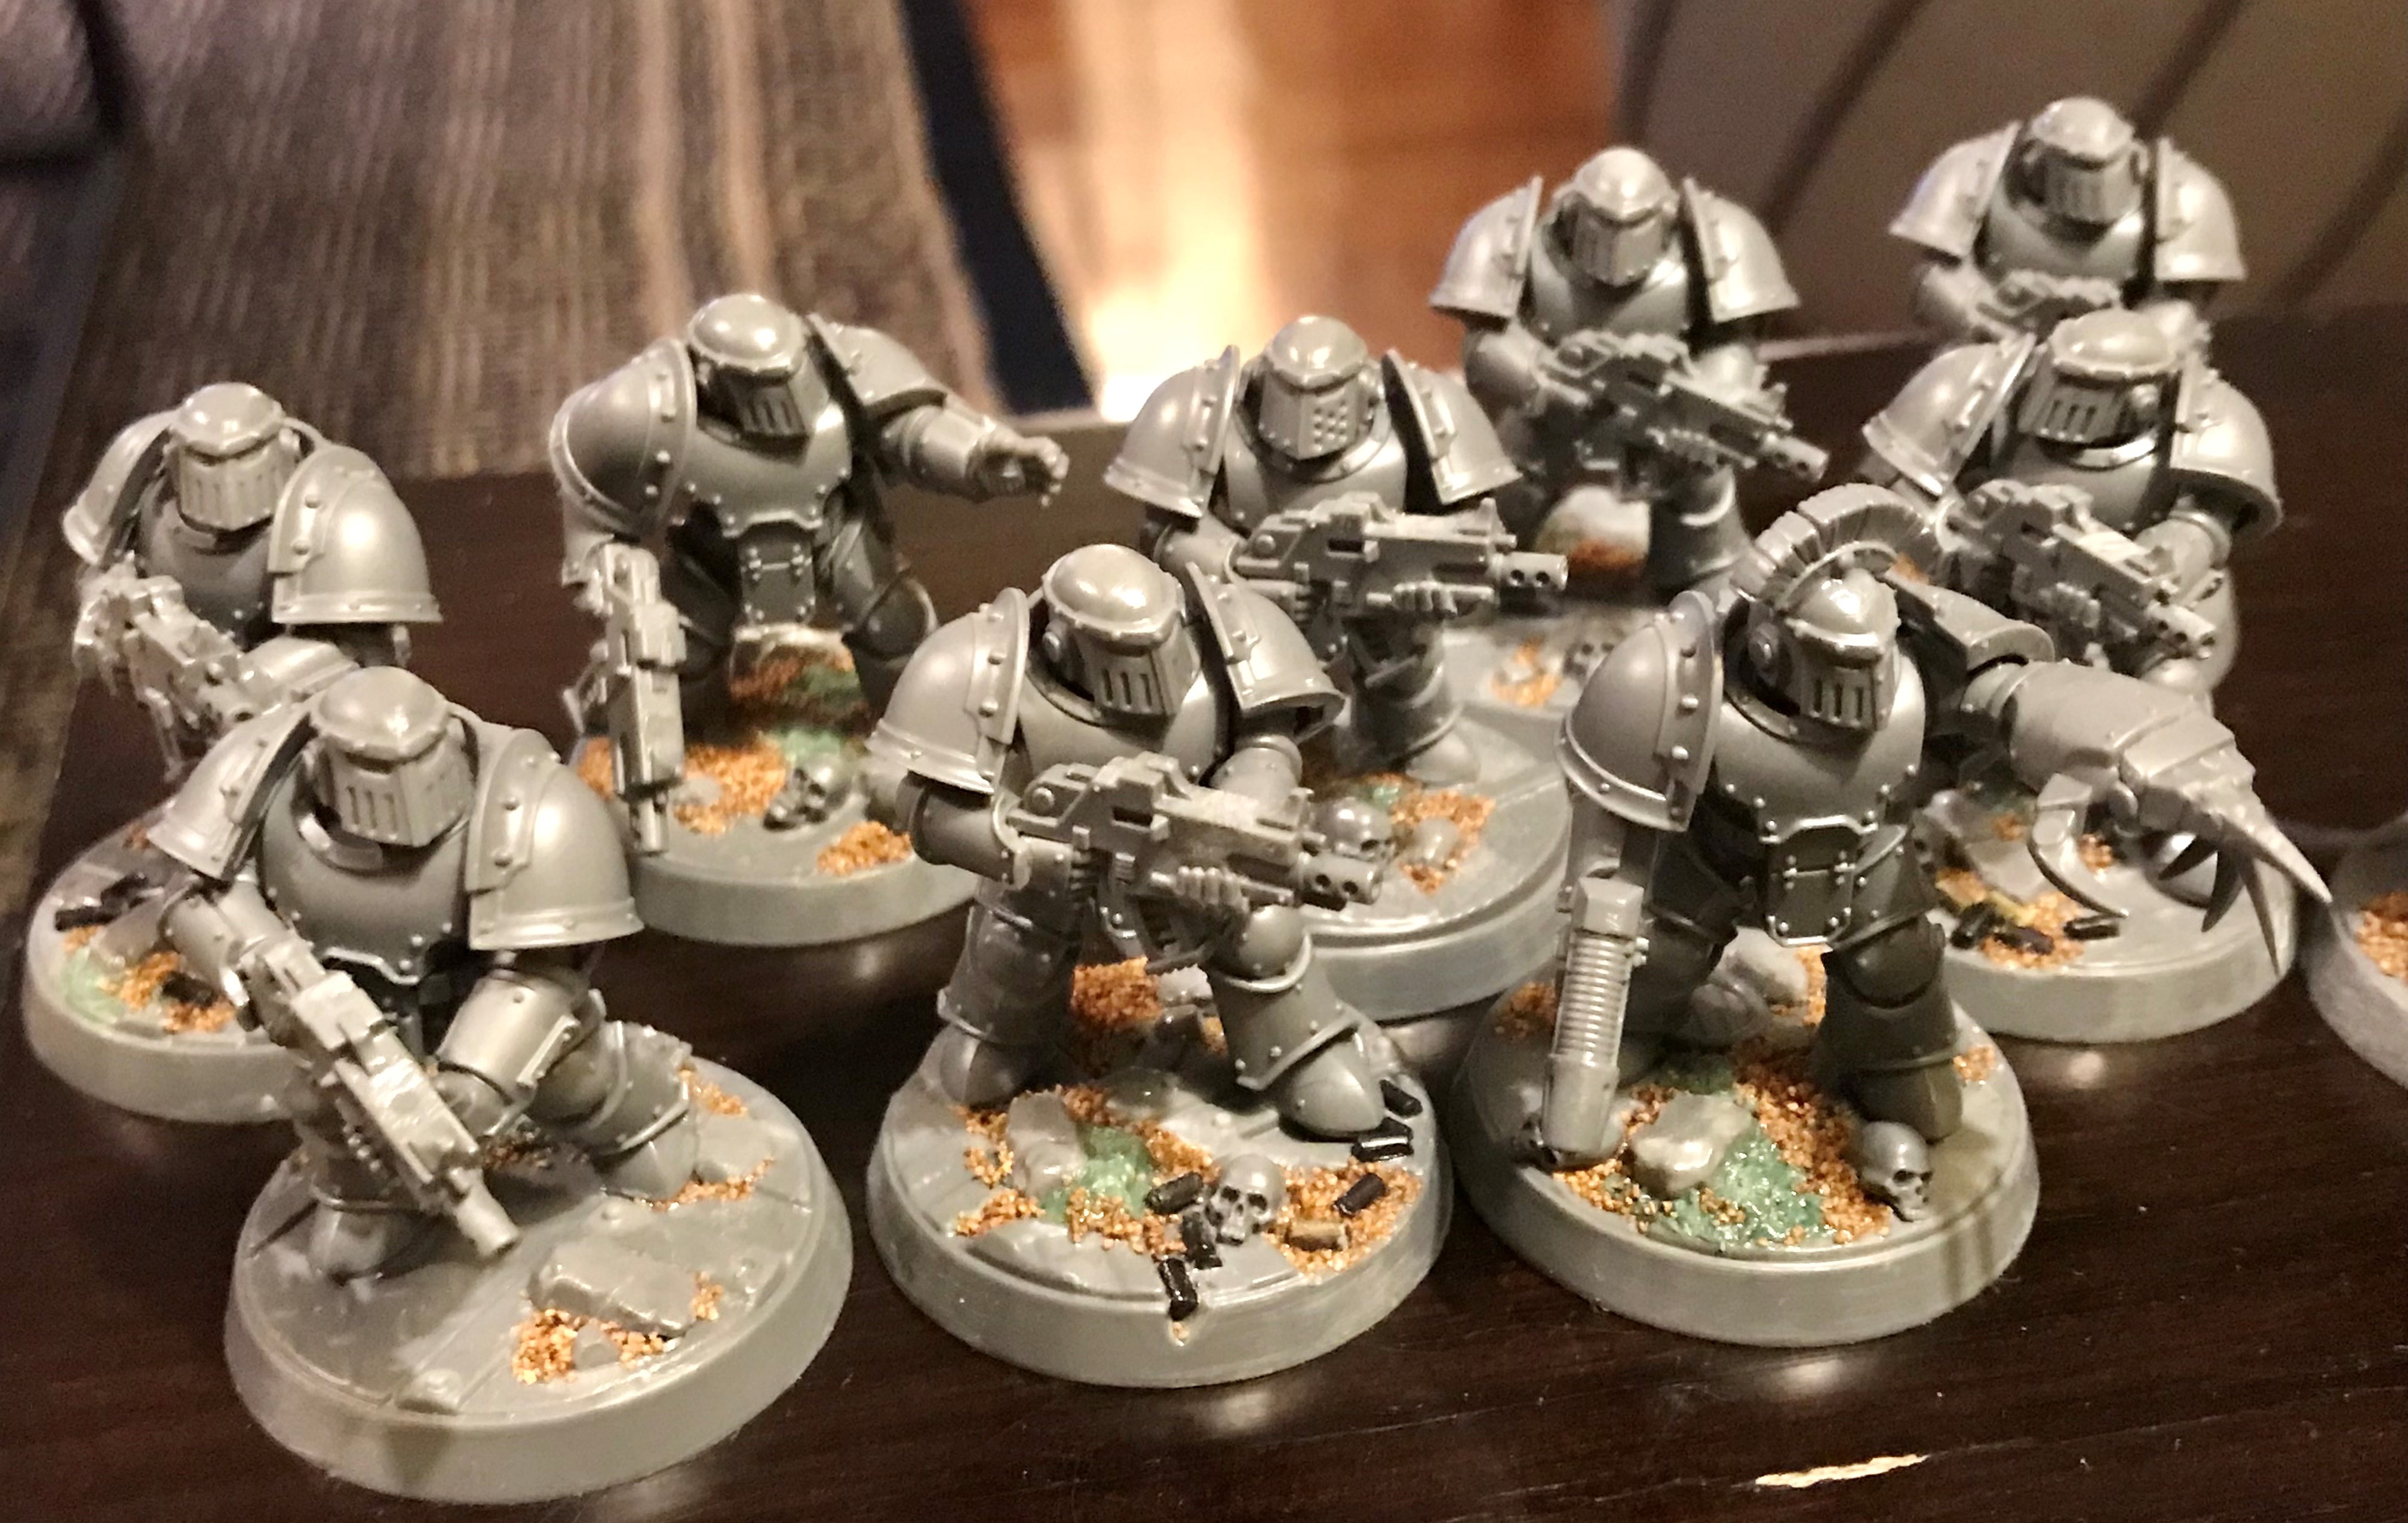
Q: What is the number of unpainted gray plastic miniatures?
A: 9